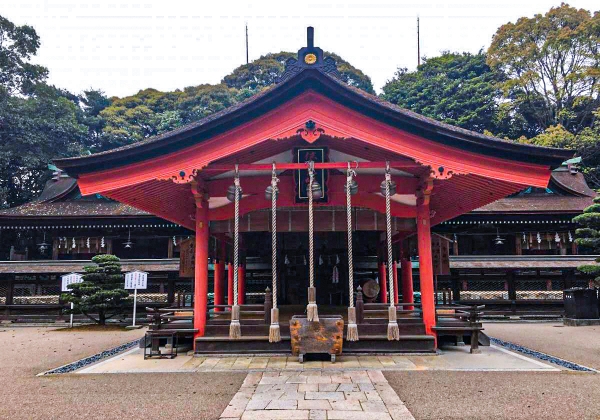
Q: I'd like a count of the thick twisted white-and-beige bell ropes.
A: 5